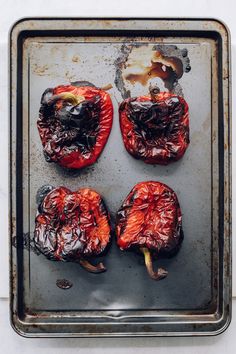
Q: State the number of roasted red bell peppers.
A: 4